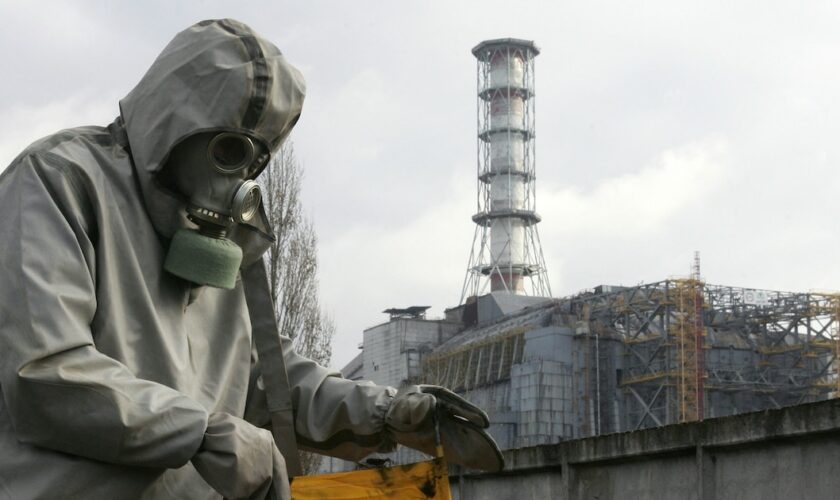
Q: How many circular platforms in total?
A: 6